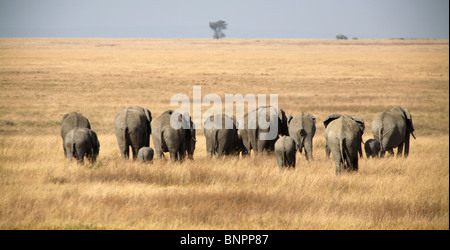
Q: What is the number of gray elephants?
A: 12